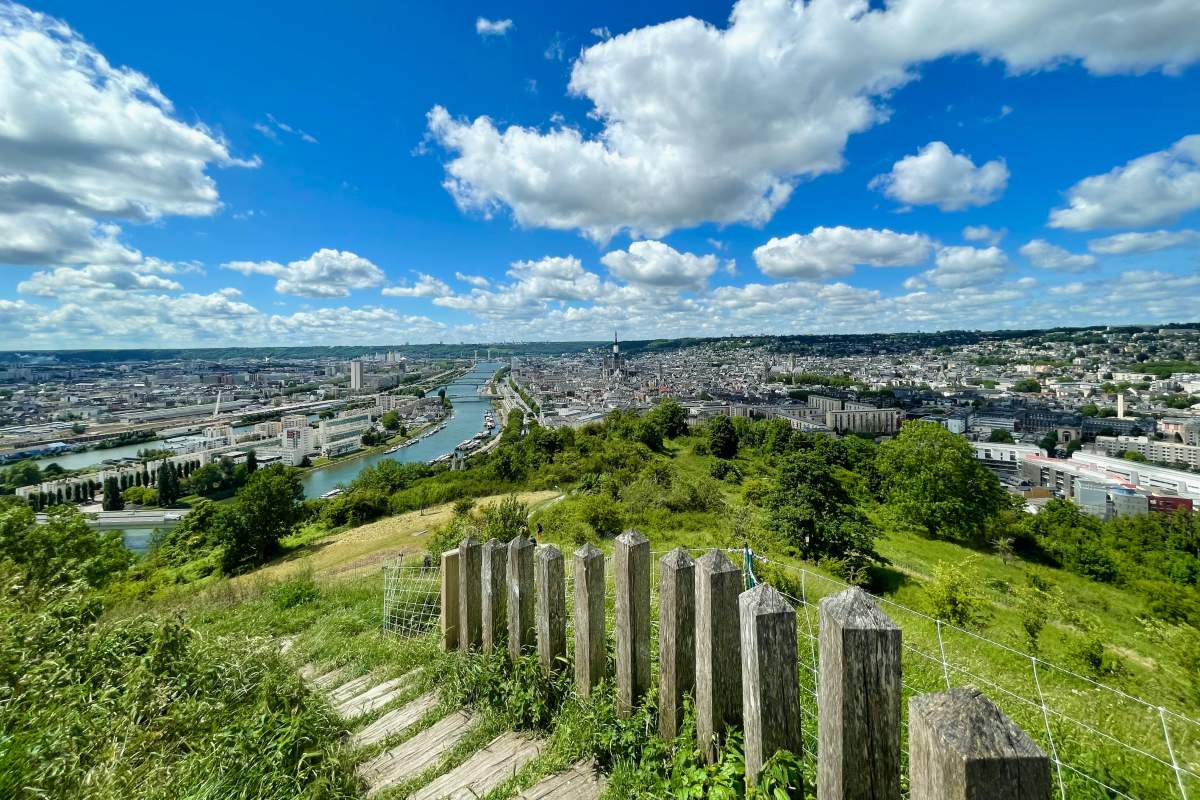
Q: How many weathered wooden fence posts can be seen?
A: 12